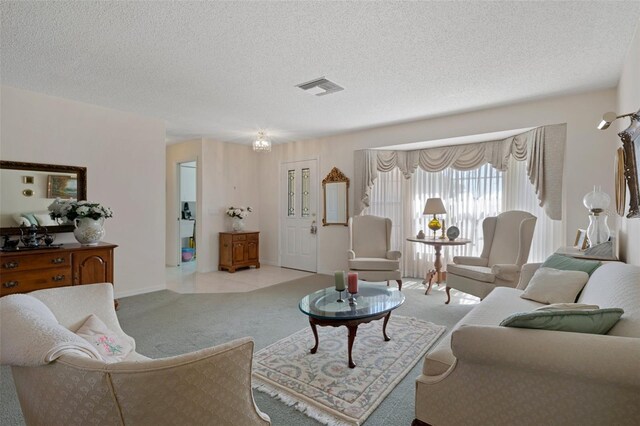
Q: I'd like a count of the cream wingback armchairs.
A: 2